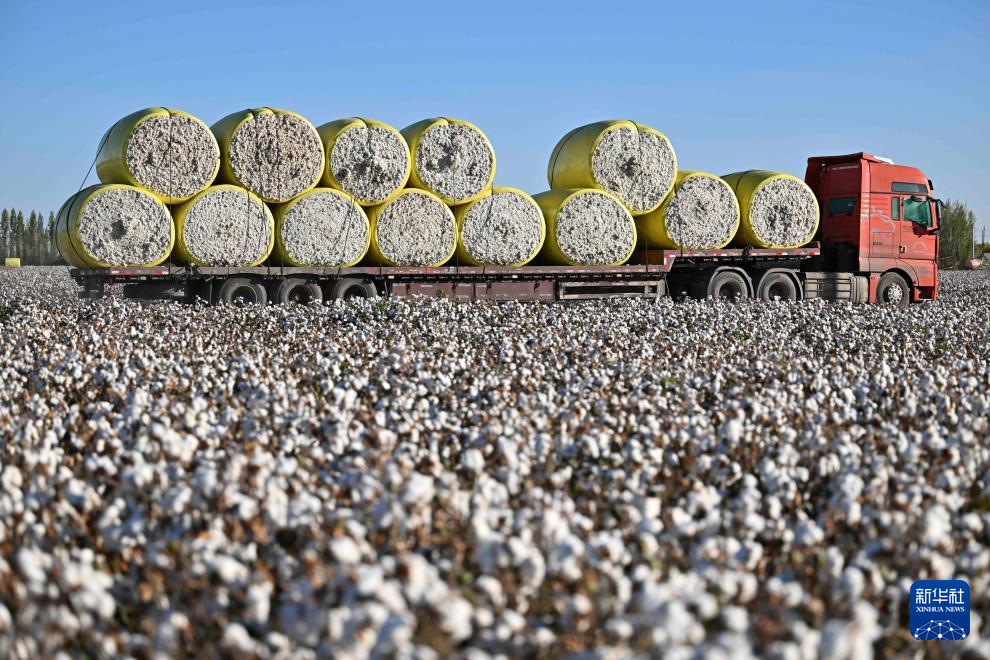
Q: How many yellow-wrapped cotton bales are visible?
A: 13